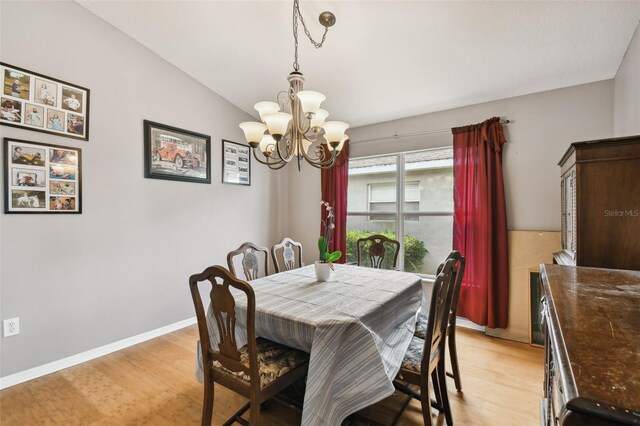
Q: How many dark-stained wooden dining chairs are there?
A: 6